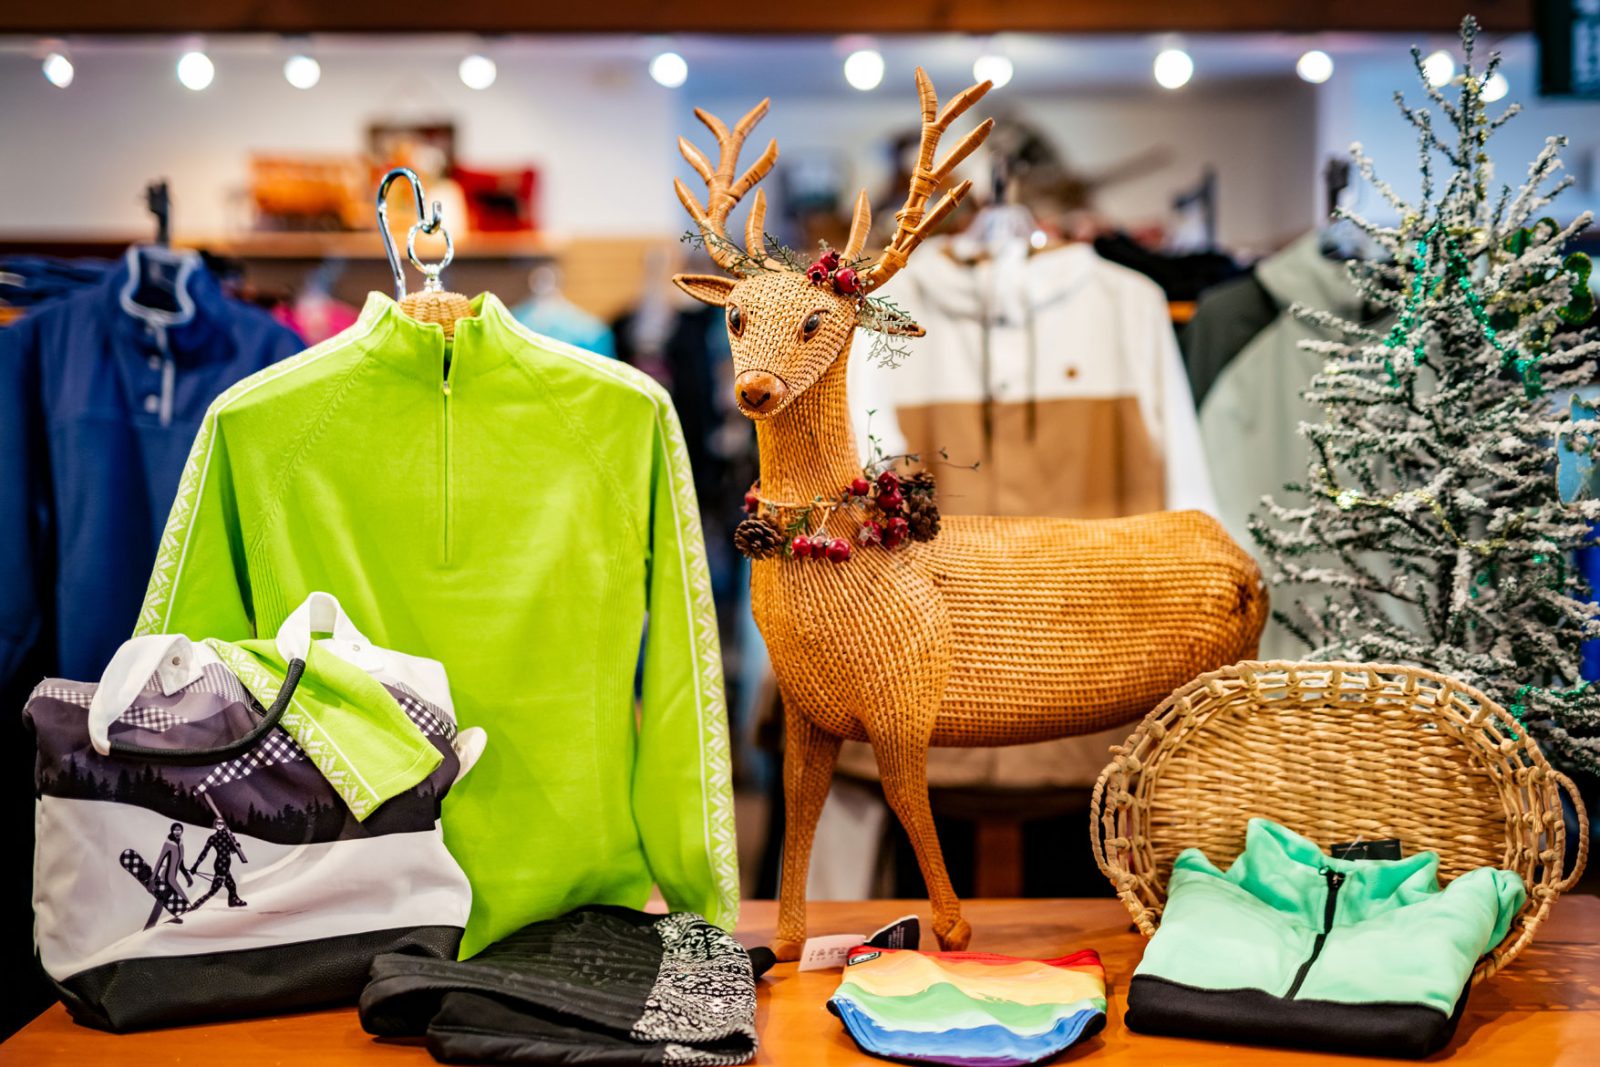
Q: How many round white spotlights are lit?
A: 11